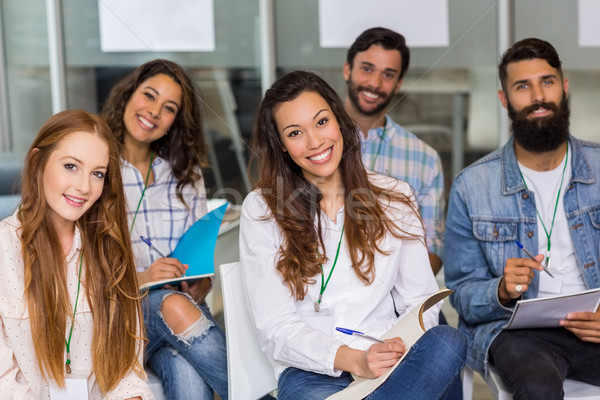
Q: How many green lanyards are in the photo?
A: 5